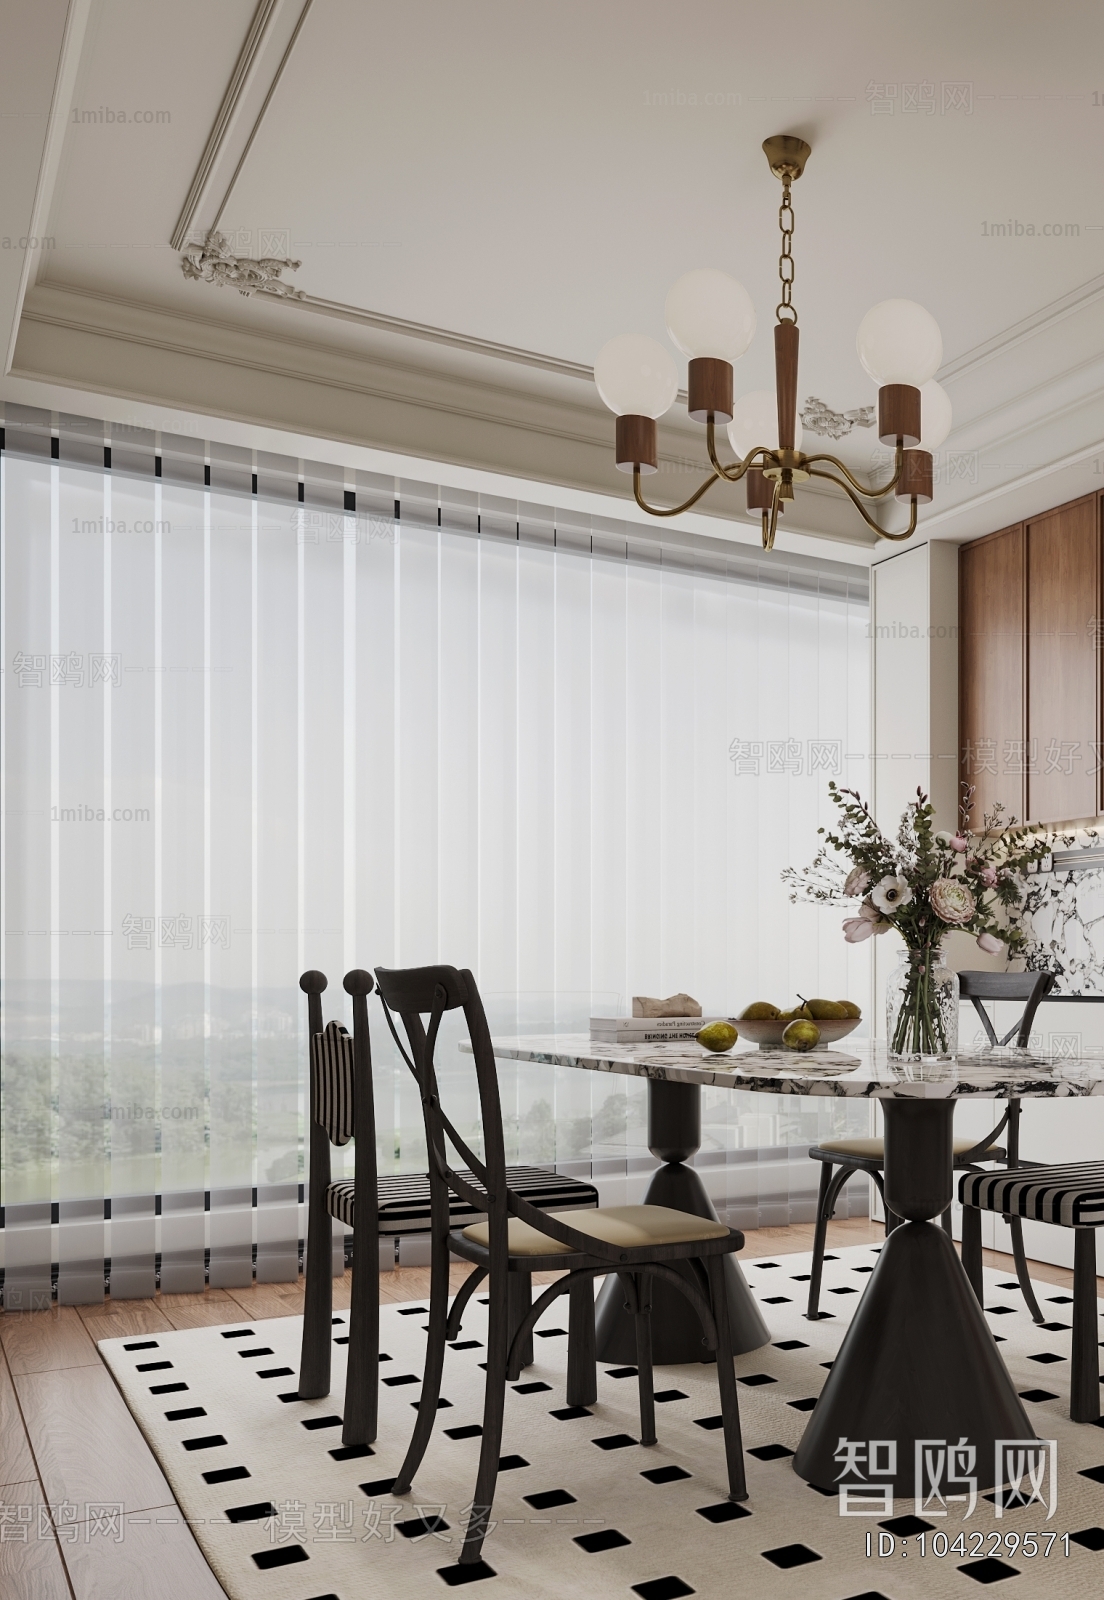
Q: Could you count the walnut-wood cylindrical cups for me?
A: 5